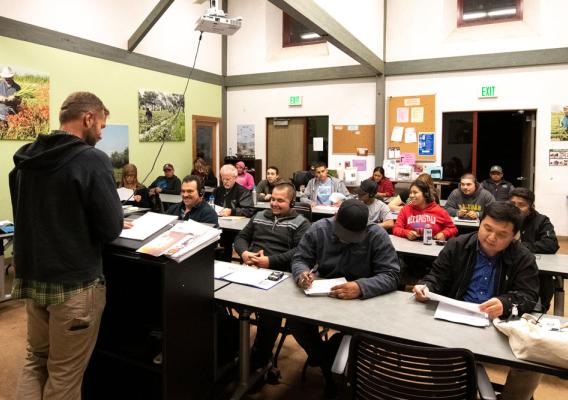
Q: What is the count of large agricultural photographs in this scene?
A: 3